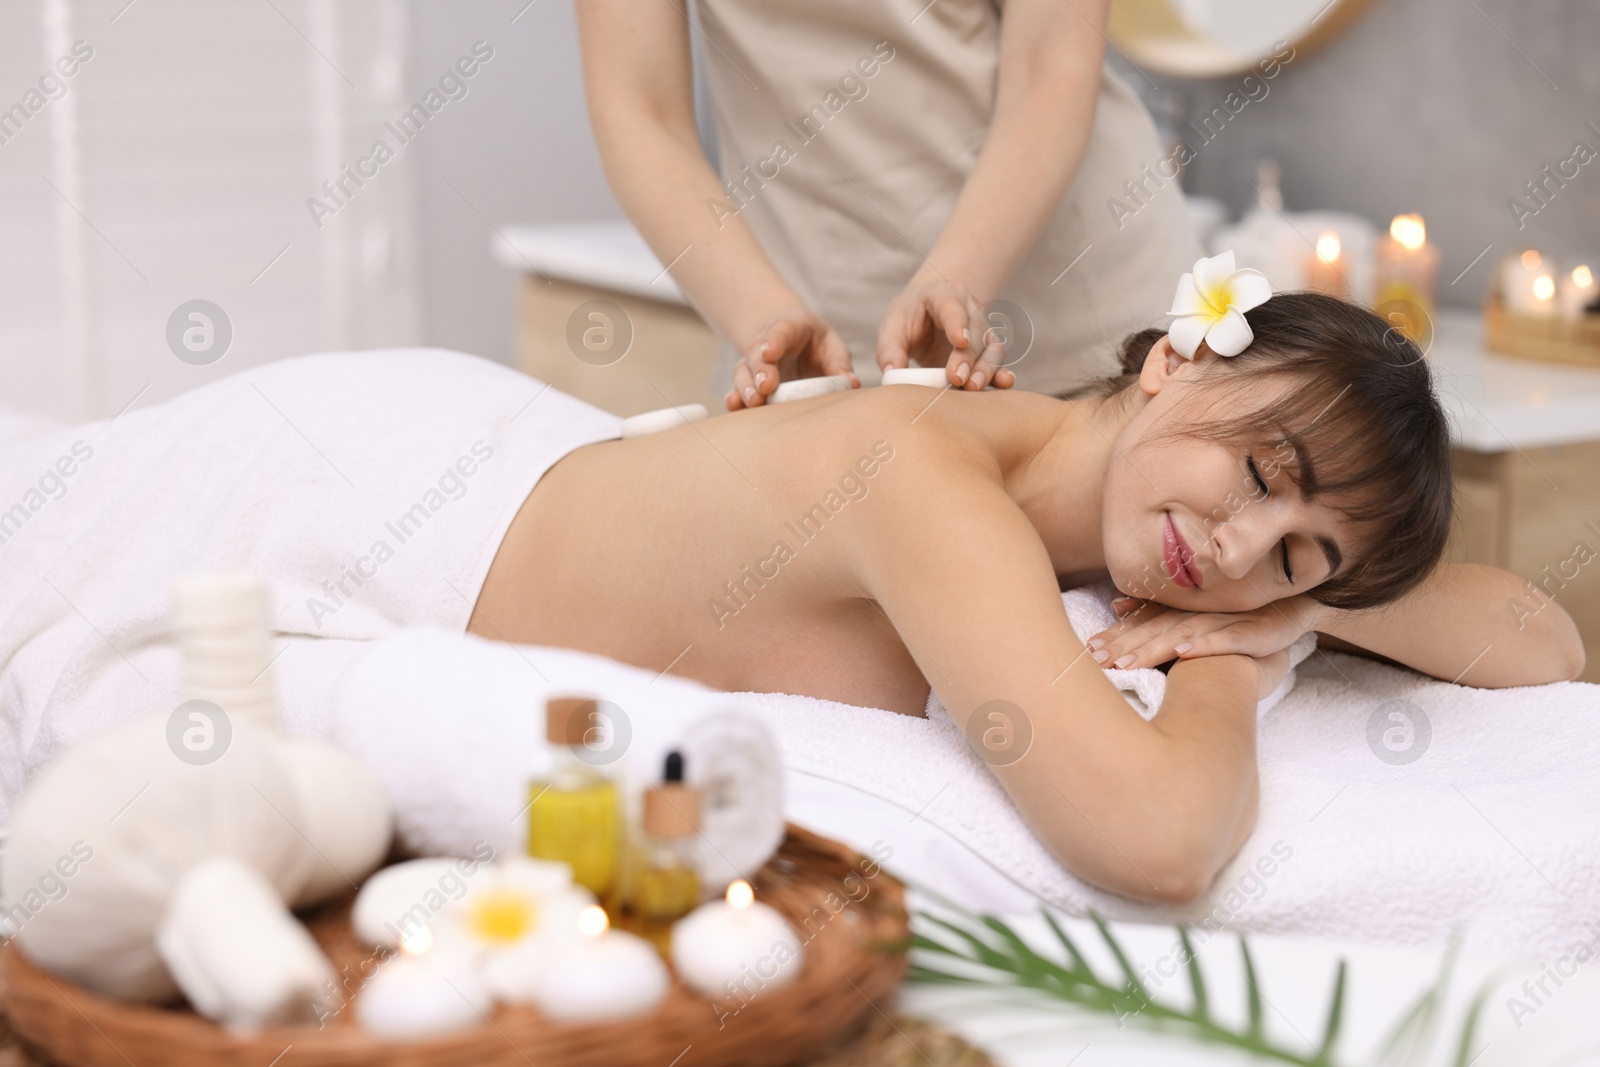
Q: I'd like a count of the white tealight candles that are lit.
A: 3